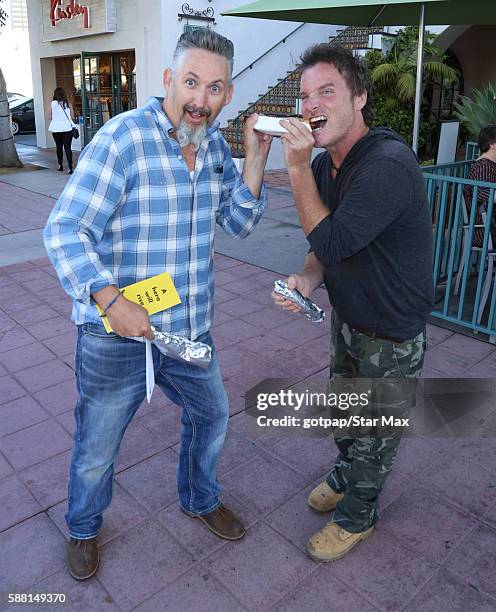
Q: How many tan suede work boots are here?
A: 2